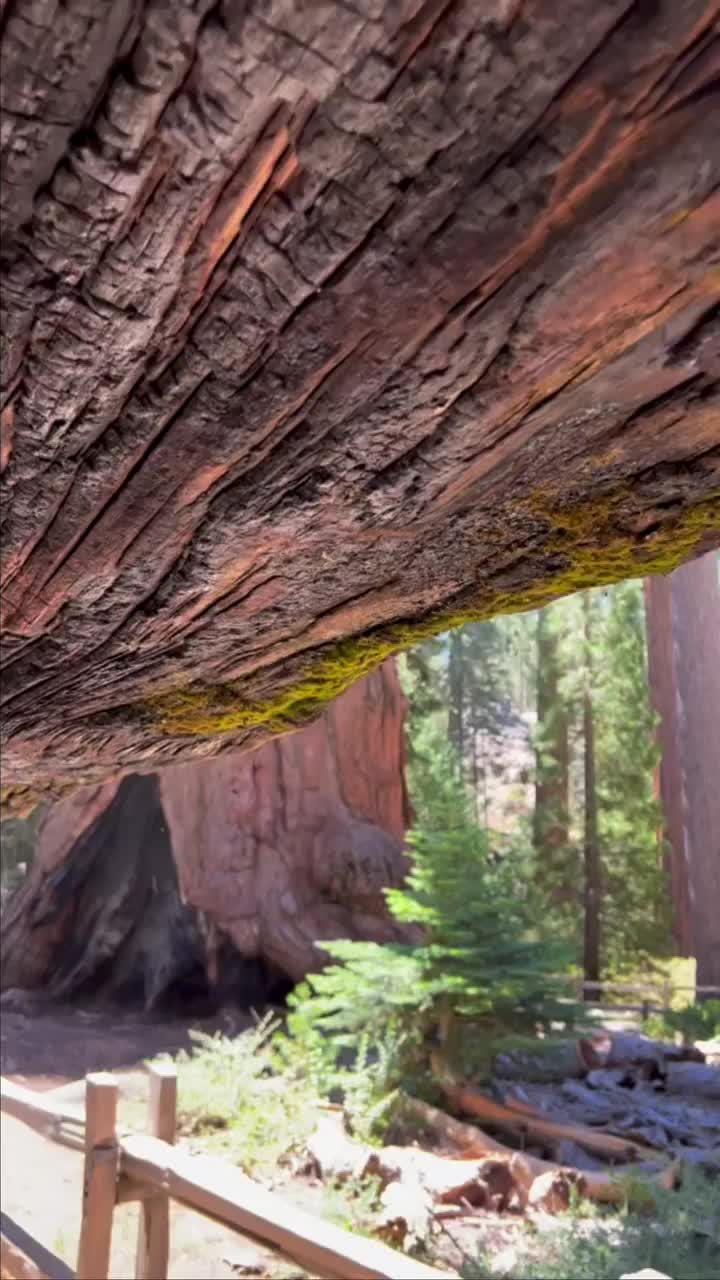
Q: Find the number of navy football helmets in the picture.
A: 0